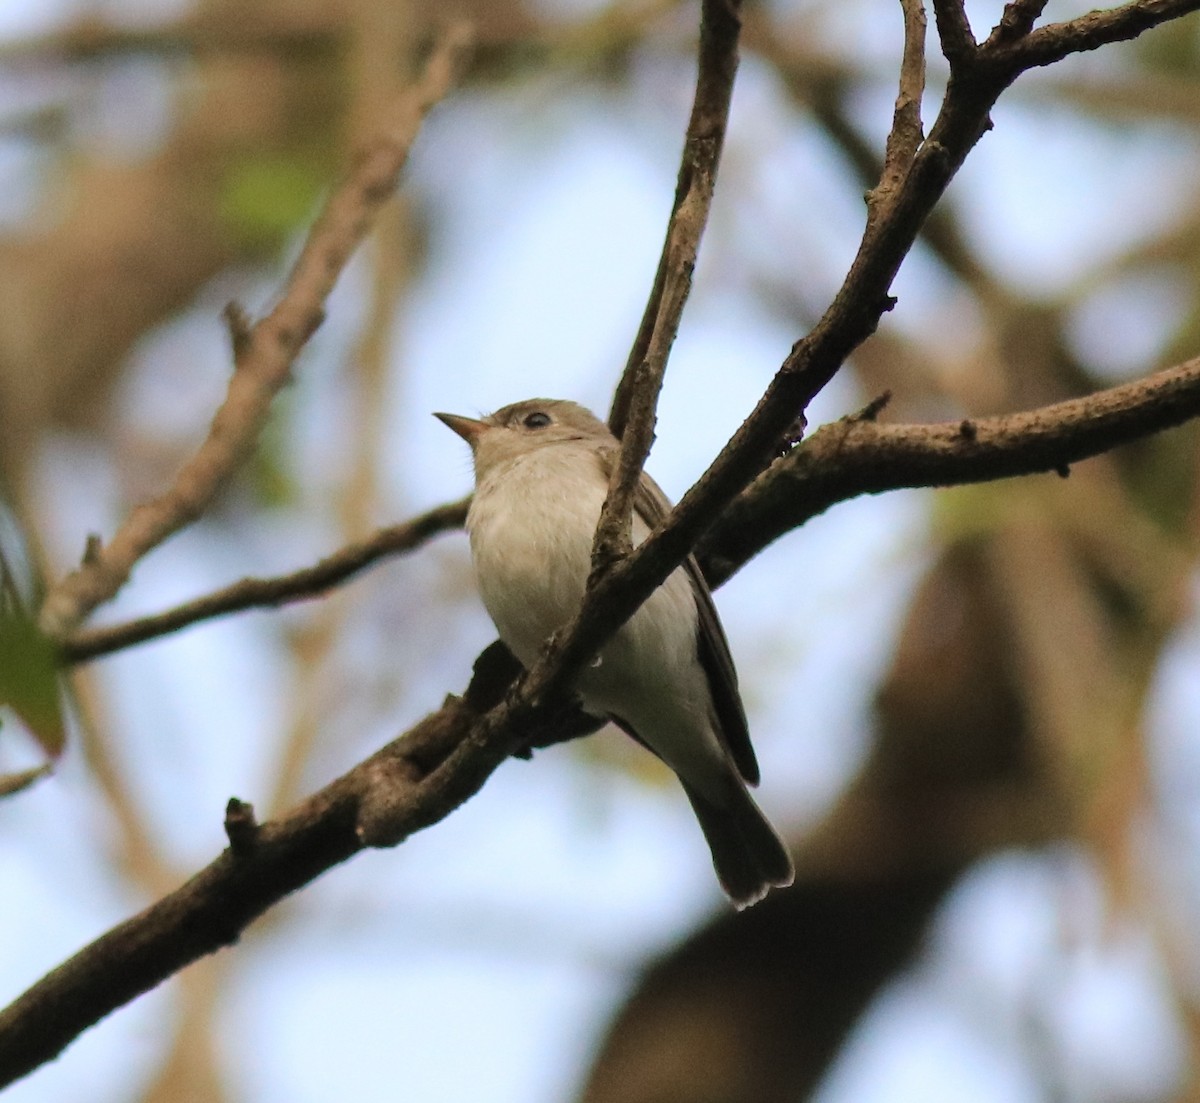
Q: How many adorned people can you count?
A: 0